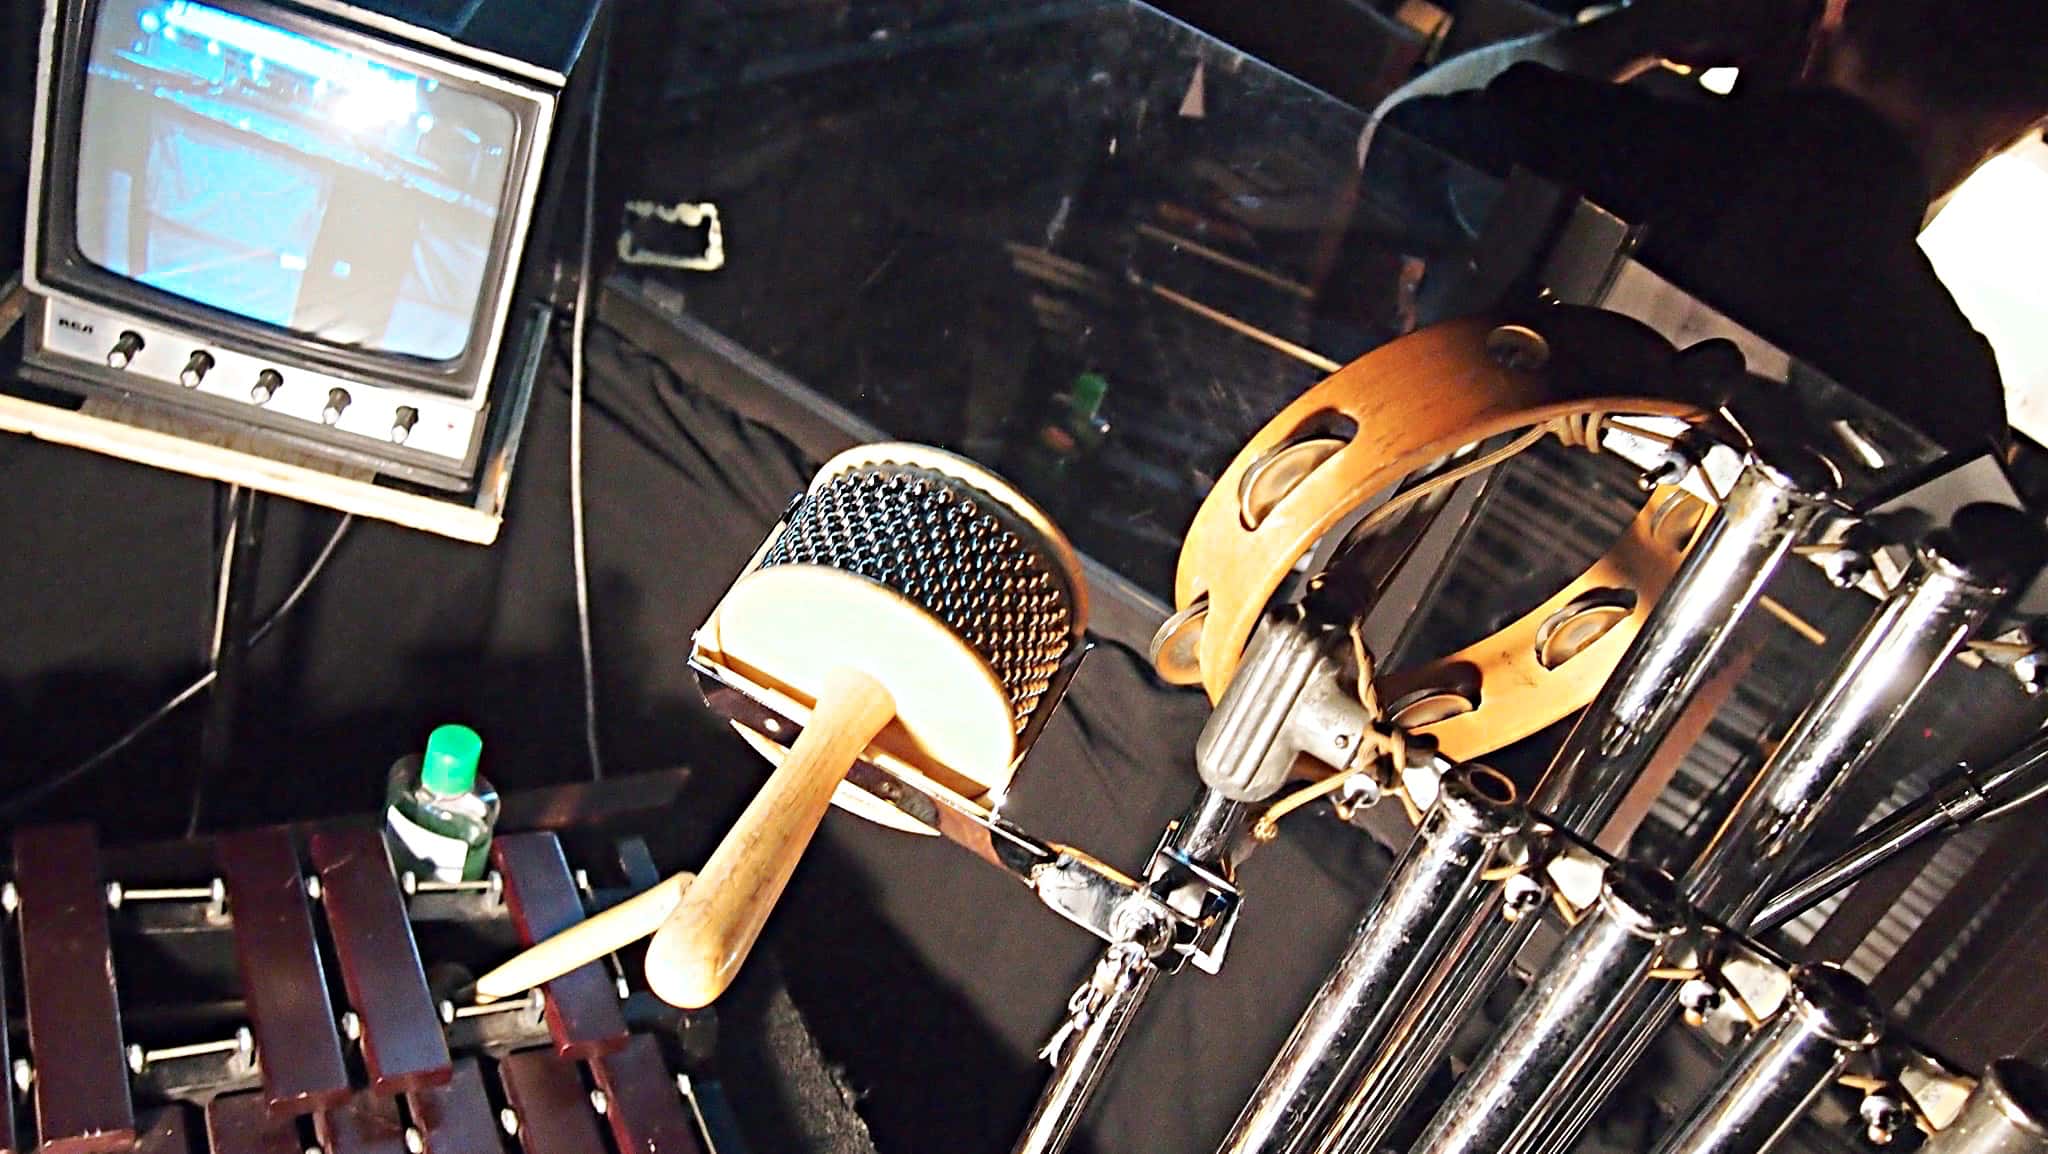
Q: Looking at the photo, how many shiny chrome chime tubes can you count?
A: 6